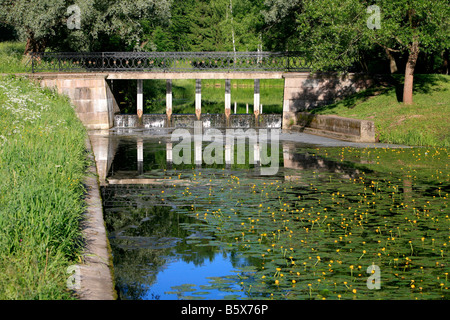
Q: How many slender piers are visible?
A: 5